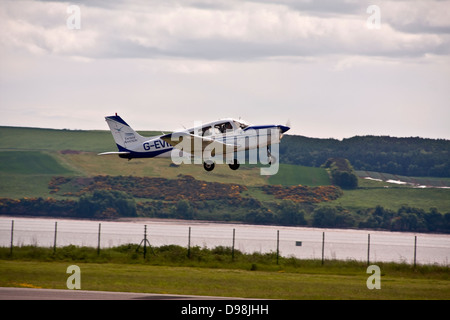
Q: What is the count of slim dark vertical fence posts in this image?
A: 10